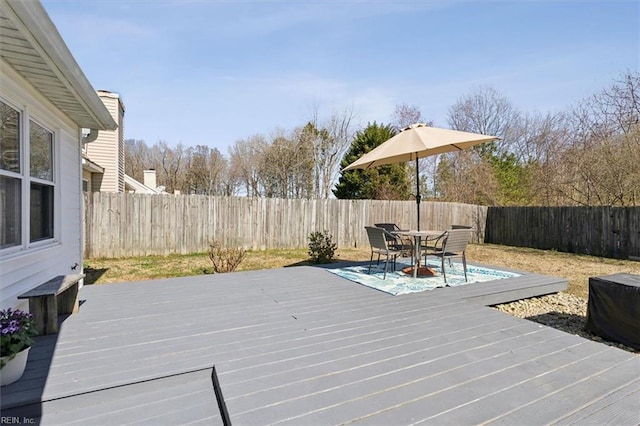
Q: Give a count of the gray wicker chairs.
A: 4